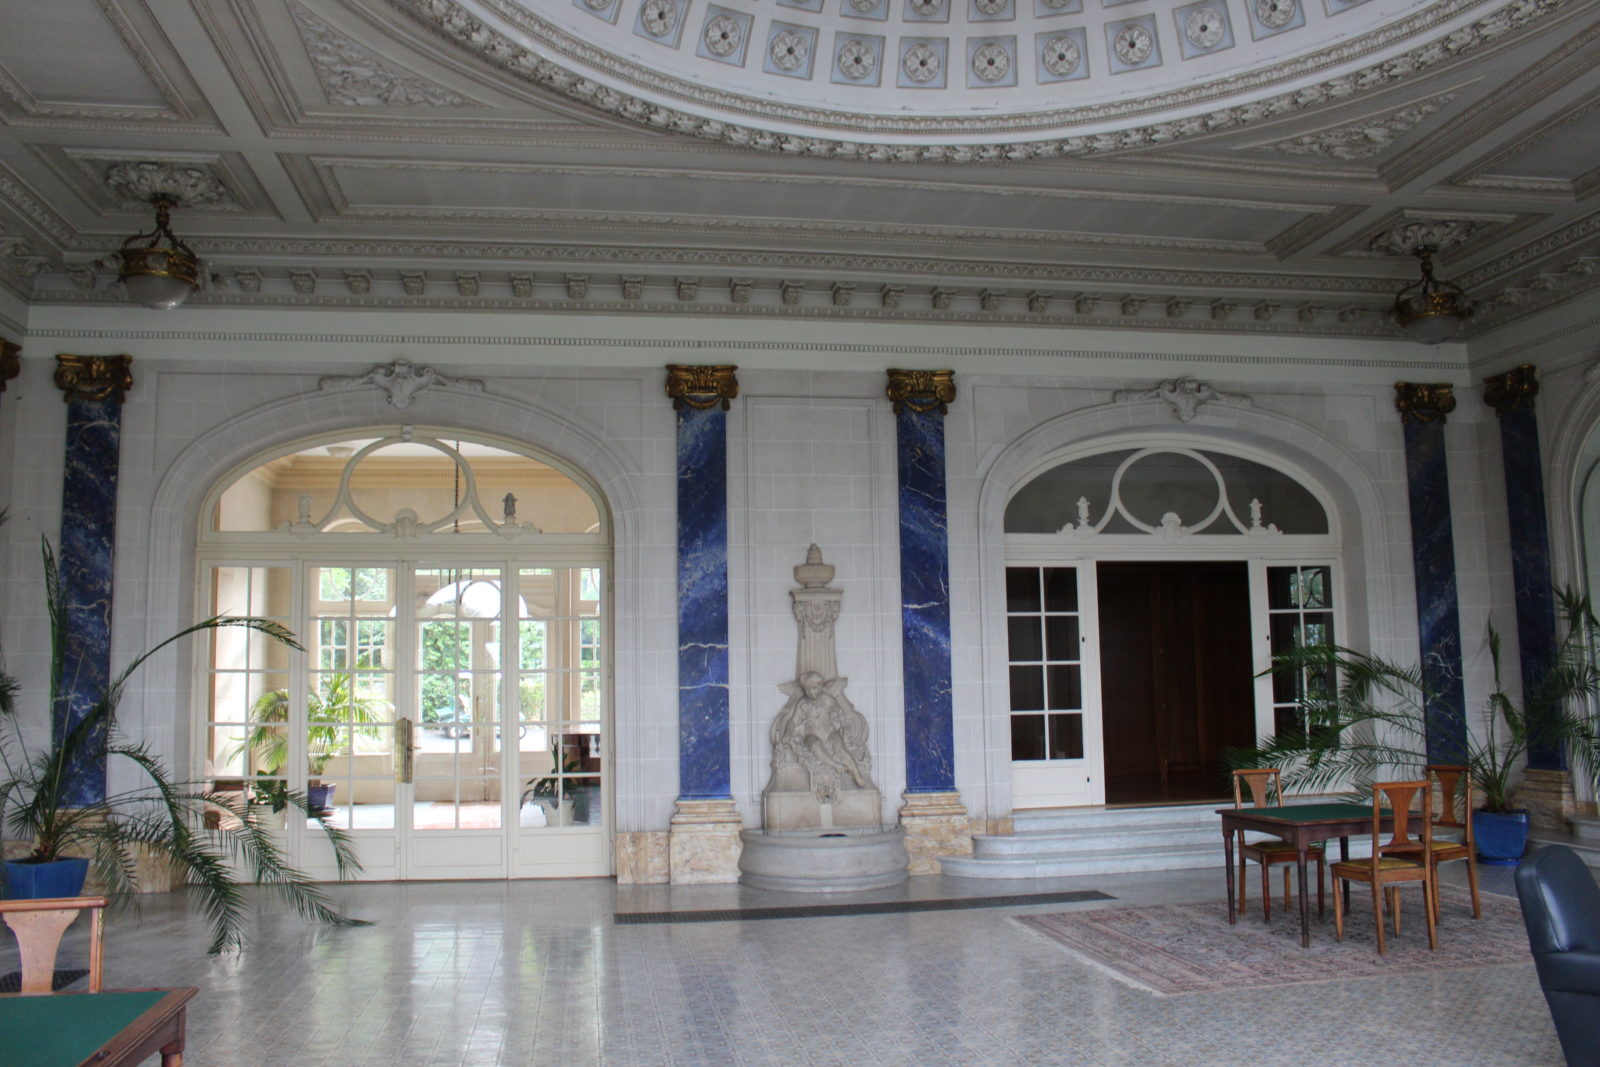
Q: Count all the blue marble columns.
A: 5